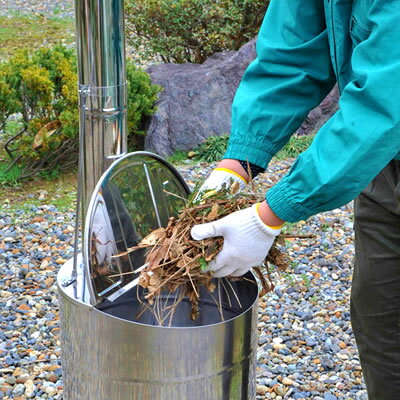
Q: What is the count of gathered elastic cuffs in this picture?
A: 2